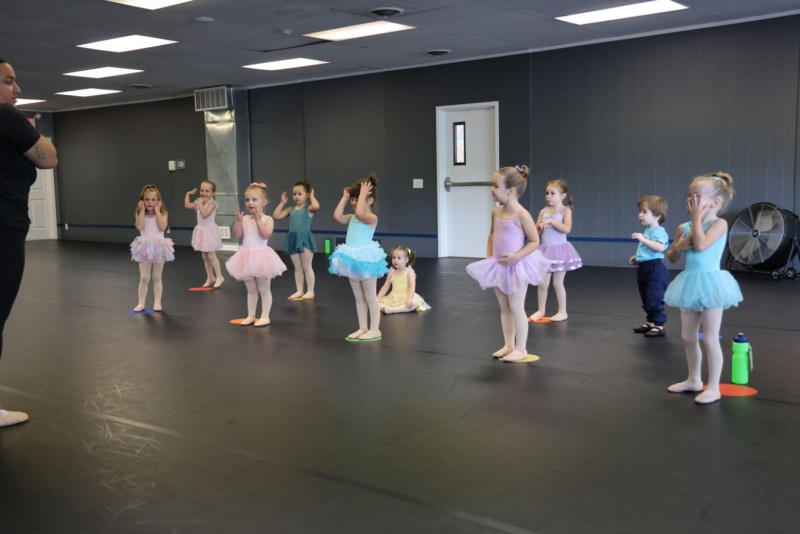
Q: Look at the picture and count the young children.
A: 10